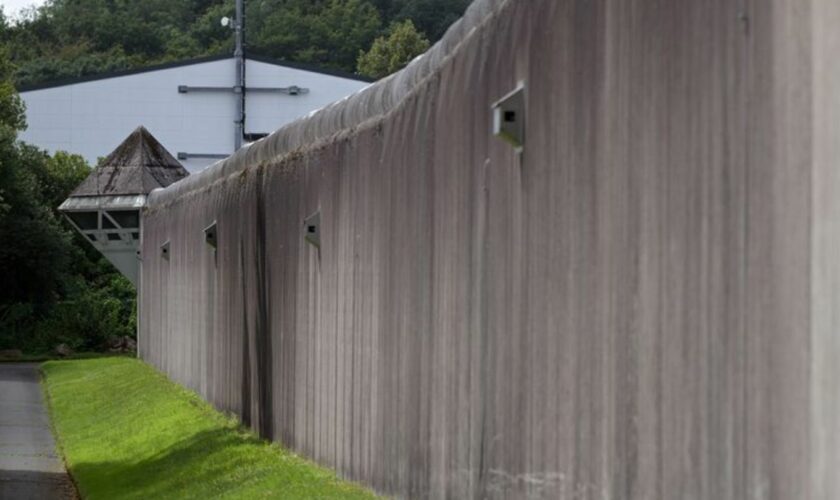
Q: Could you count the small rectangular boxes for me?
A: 4